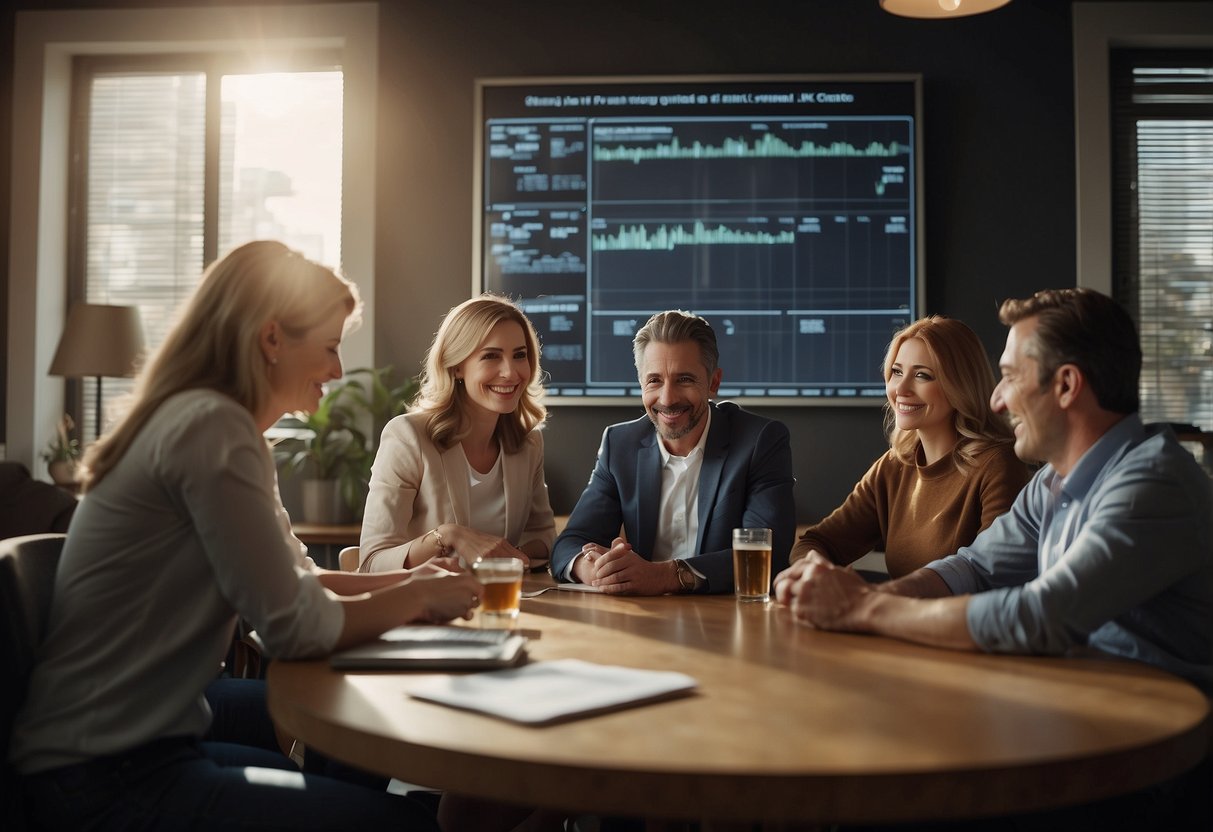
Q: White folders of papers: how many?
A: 1